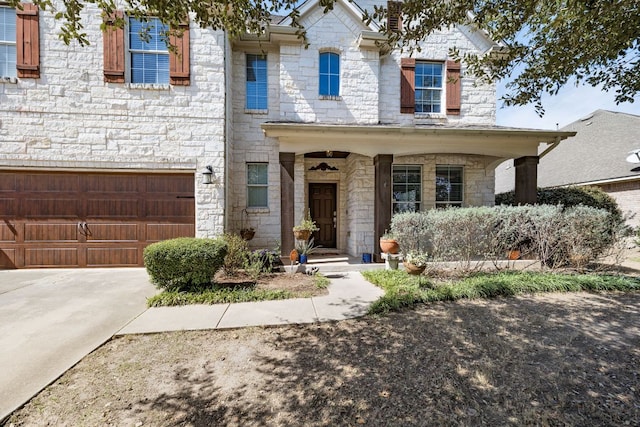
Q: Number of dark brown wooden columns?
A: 3